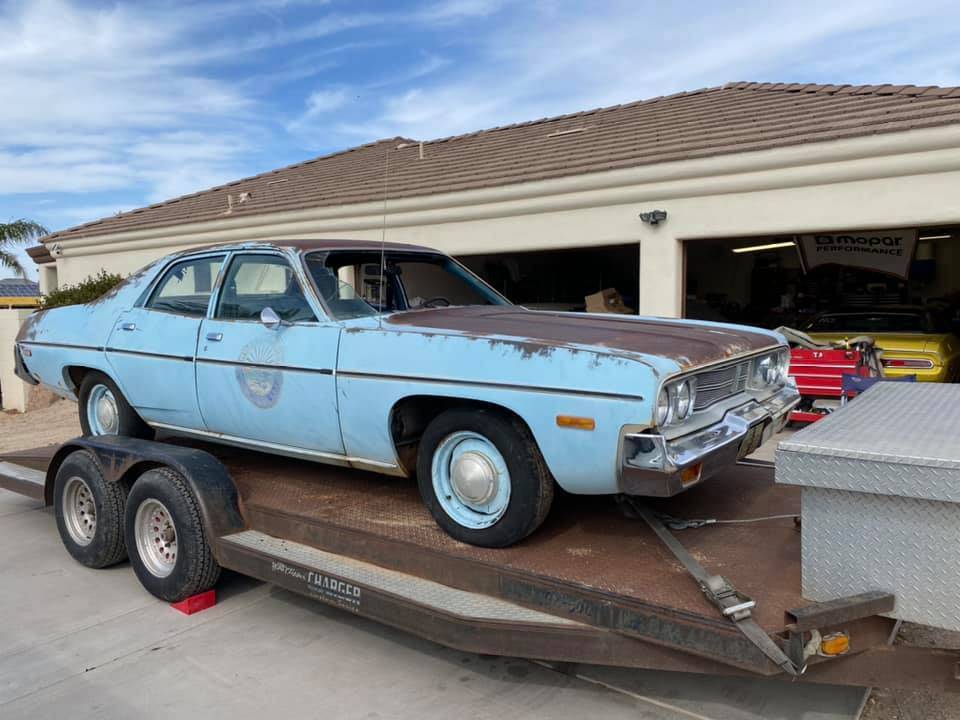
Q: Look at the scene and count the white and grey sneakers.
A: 0